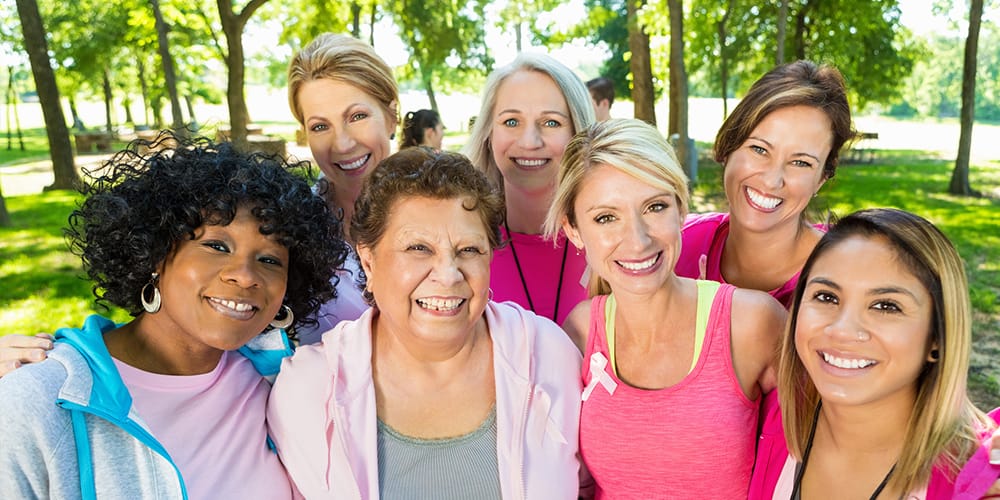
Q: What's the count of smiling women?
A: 7